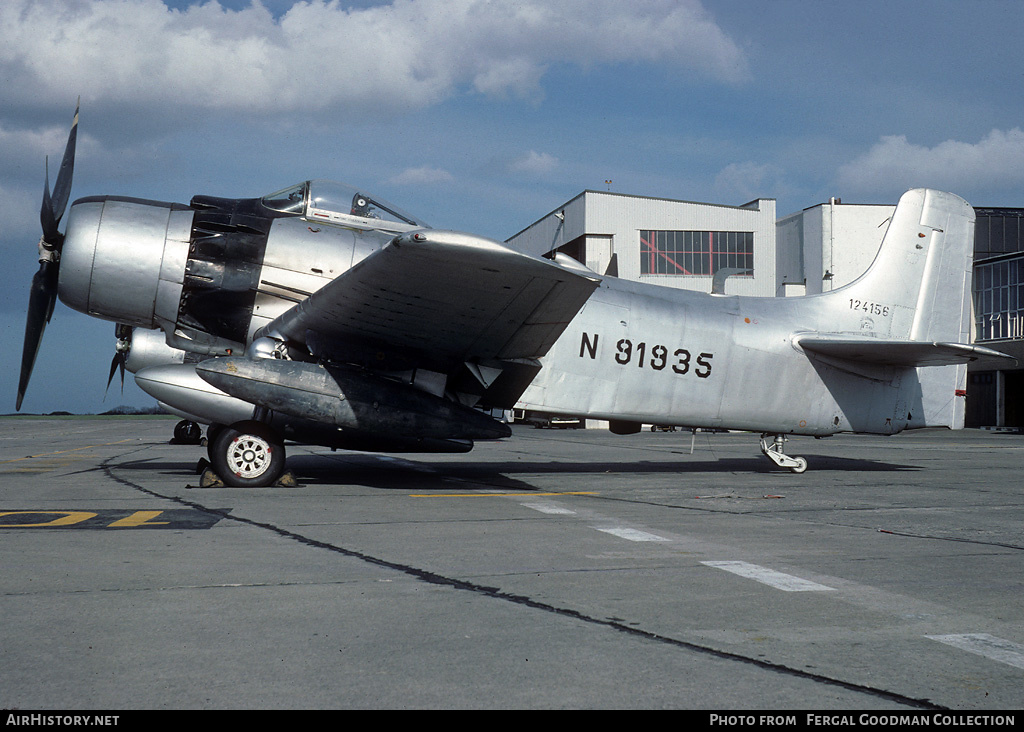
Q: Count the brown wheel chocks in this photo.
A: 2